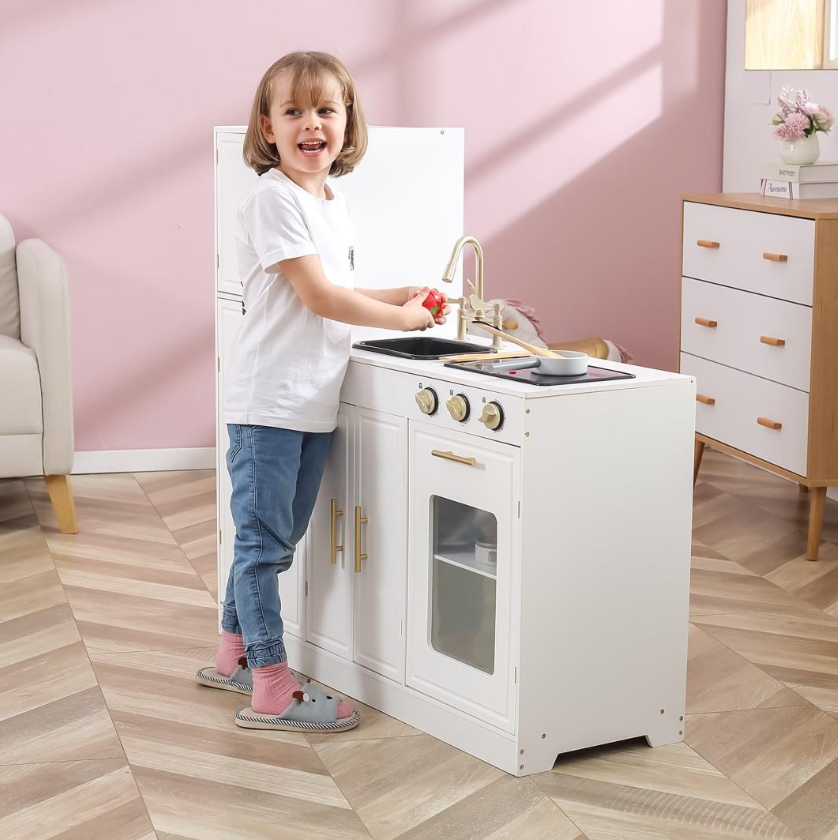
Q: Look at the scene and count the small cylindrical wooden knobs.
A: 6